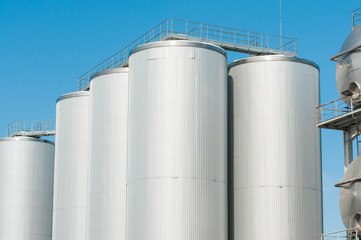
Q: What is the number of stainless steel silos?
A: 5